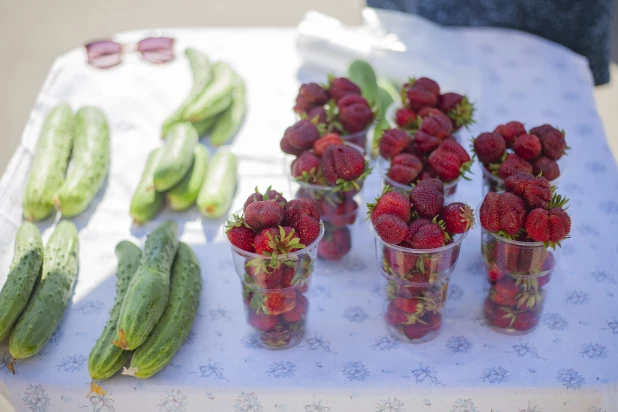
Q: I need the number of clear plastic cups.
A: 8